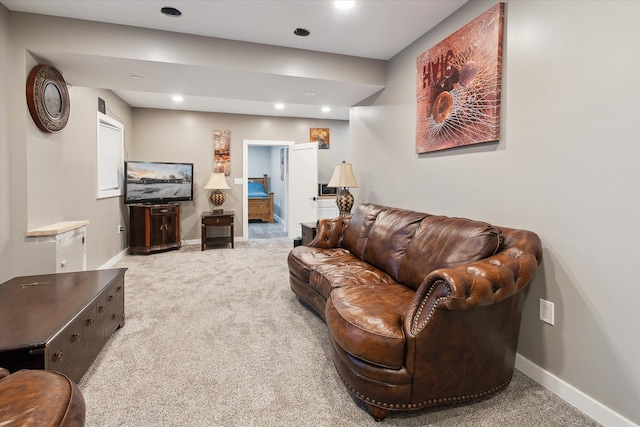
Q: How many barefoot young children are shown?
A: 0